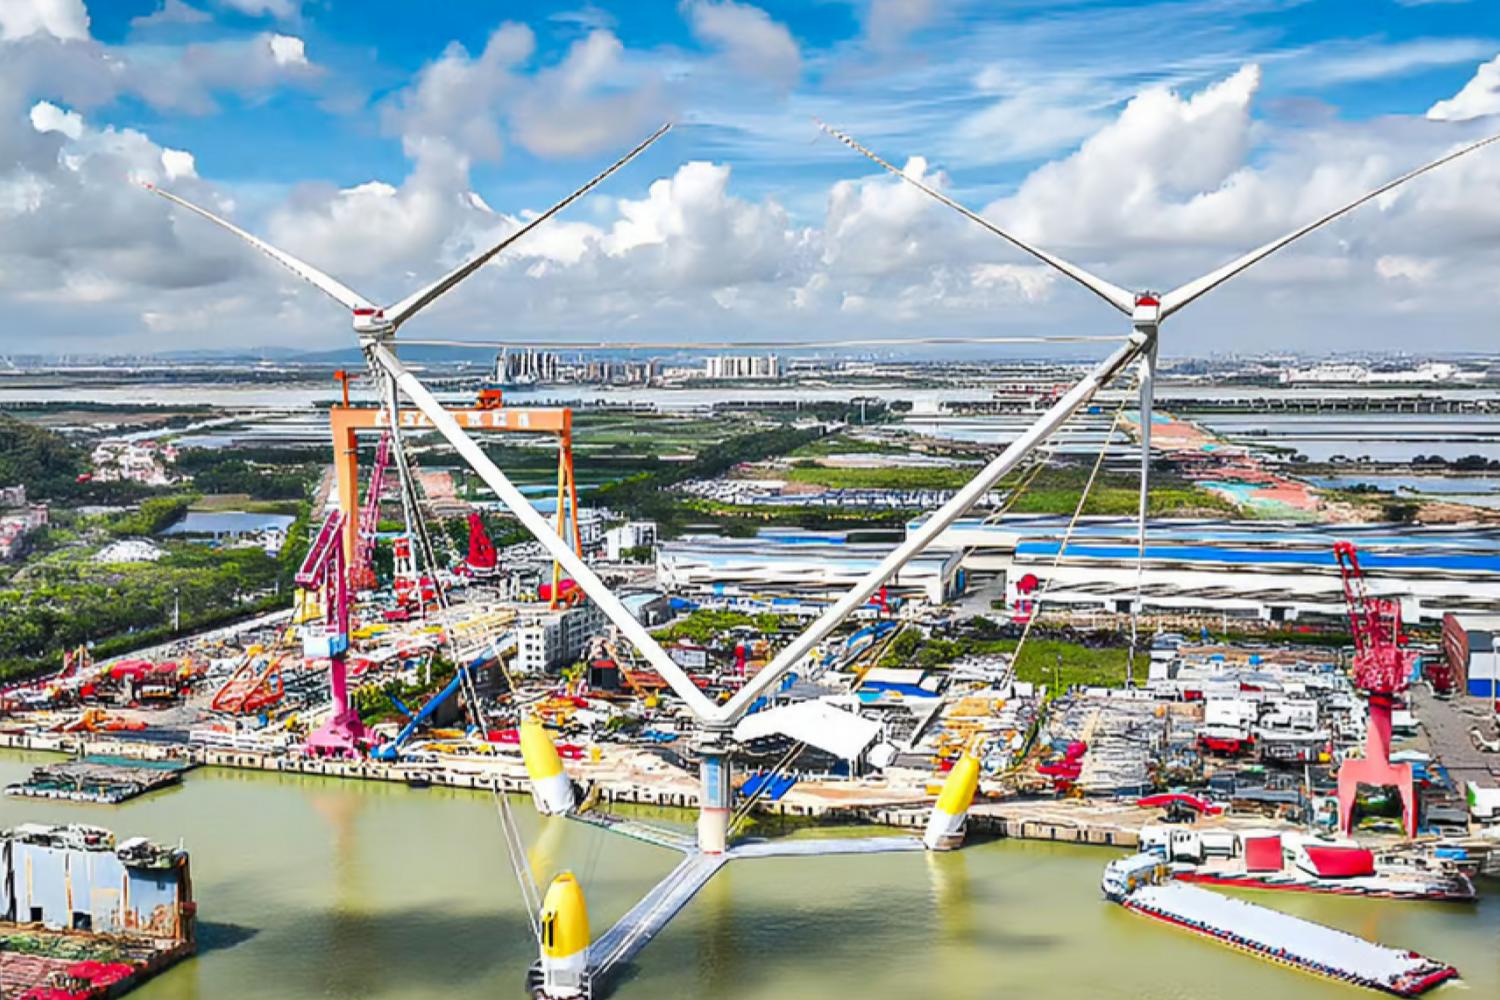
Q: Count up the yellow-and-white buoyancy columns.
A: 3